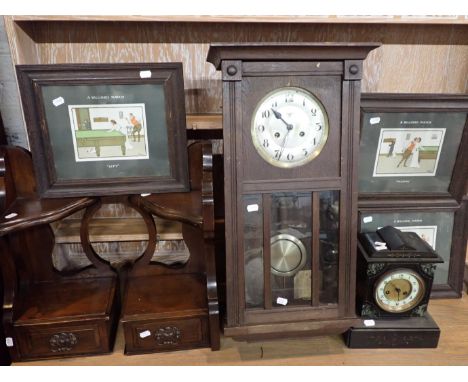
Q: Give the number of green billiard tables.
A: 2